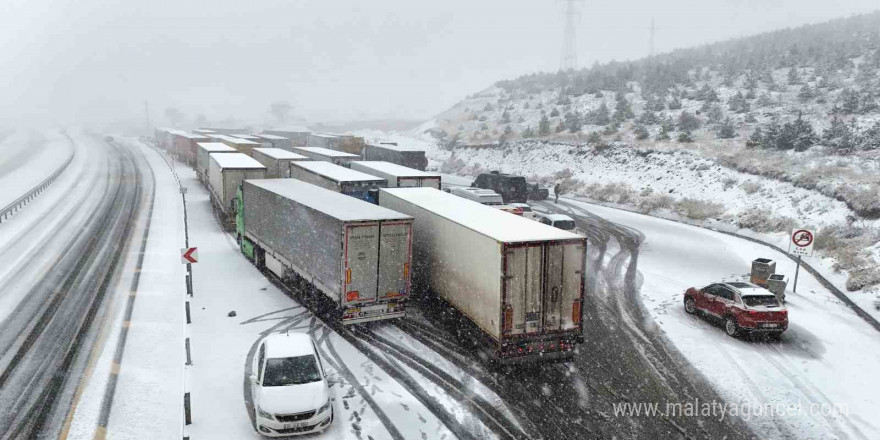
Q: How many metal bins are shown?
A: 2